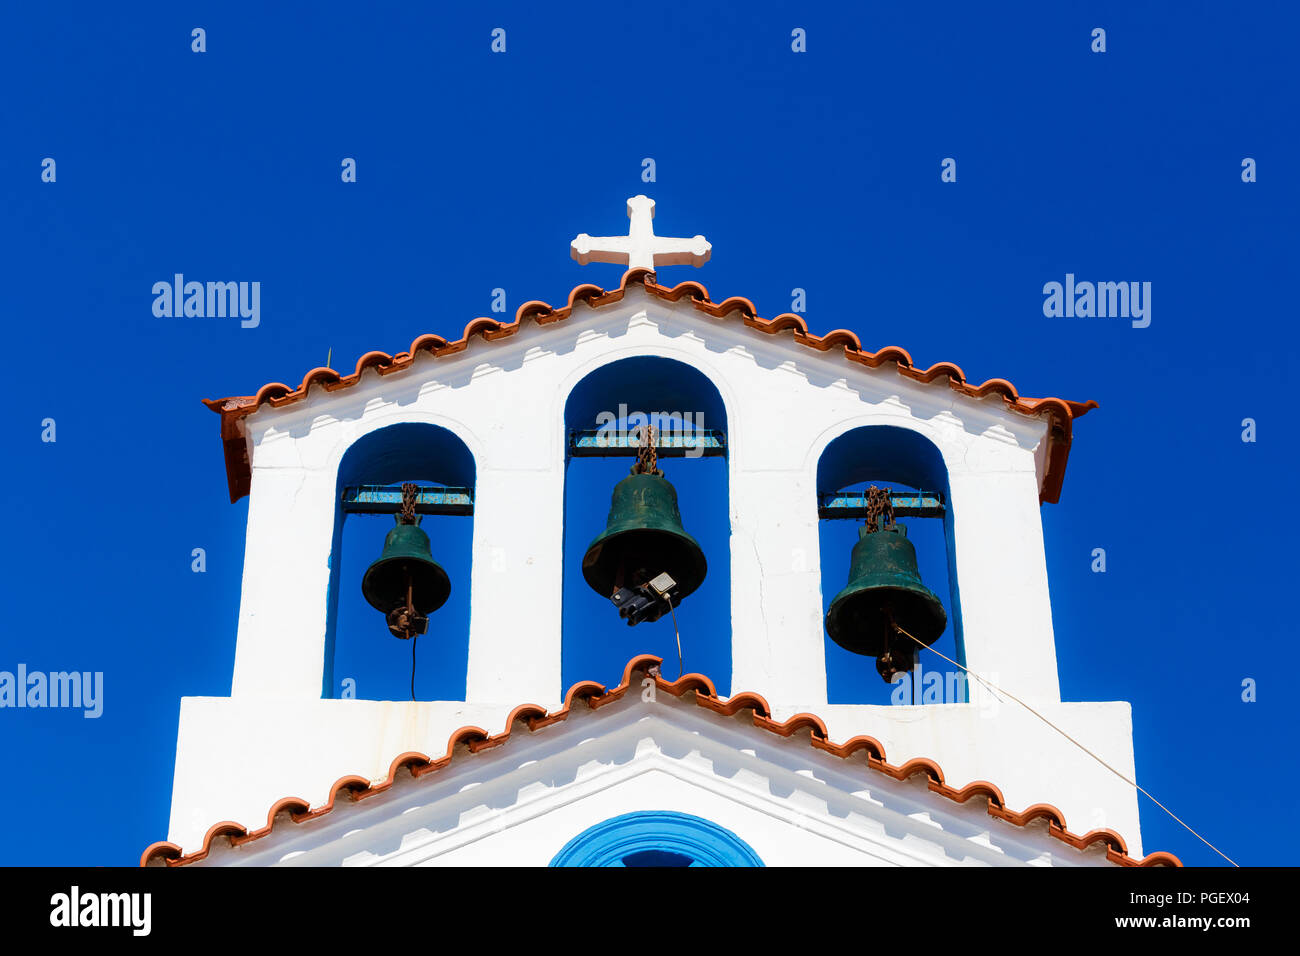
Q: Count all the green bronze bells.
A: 3